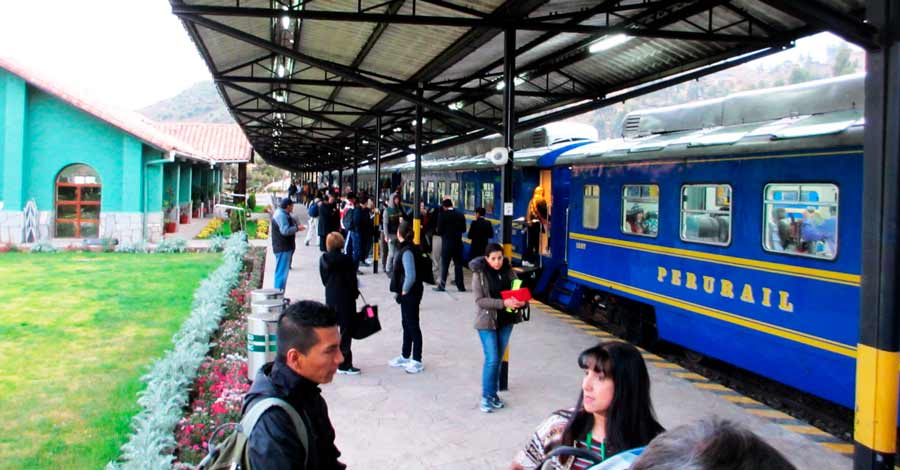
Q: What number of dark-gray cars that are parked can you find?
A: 0